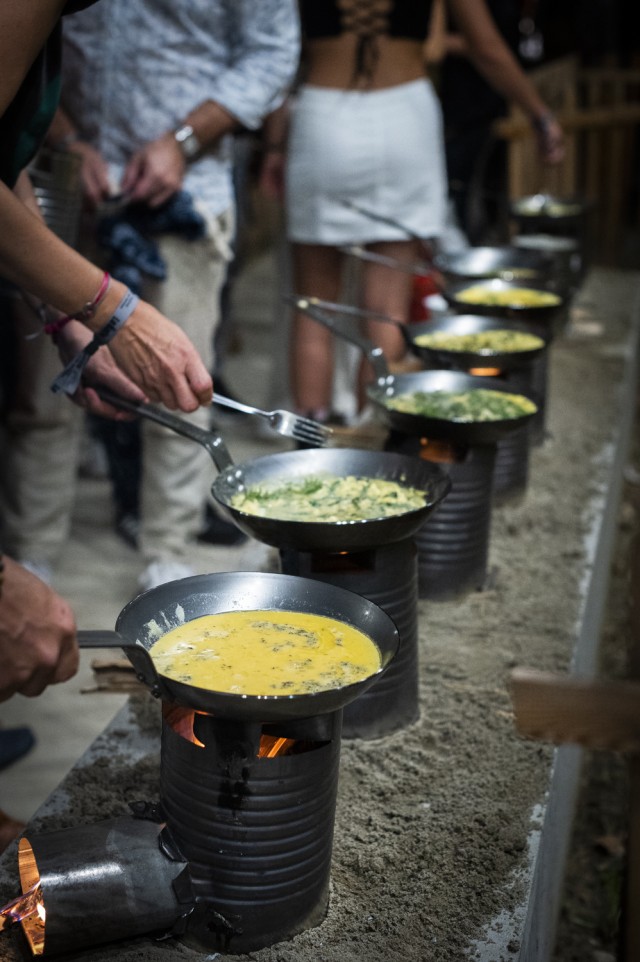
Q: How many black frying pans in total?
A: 7